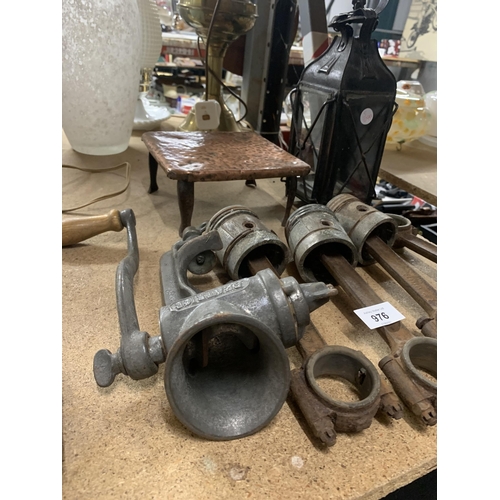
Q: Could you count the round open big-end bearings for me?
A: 2